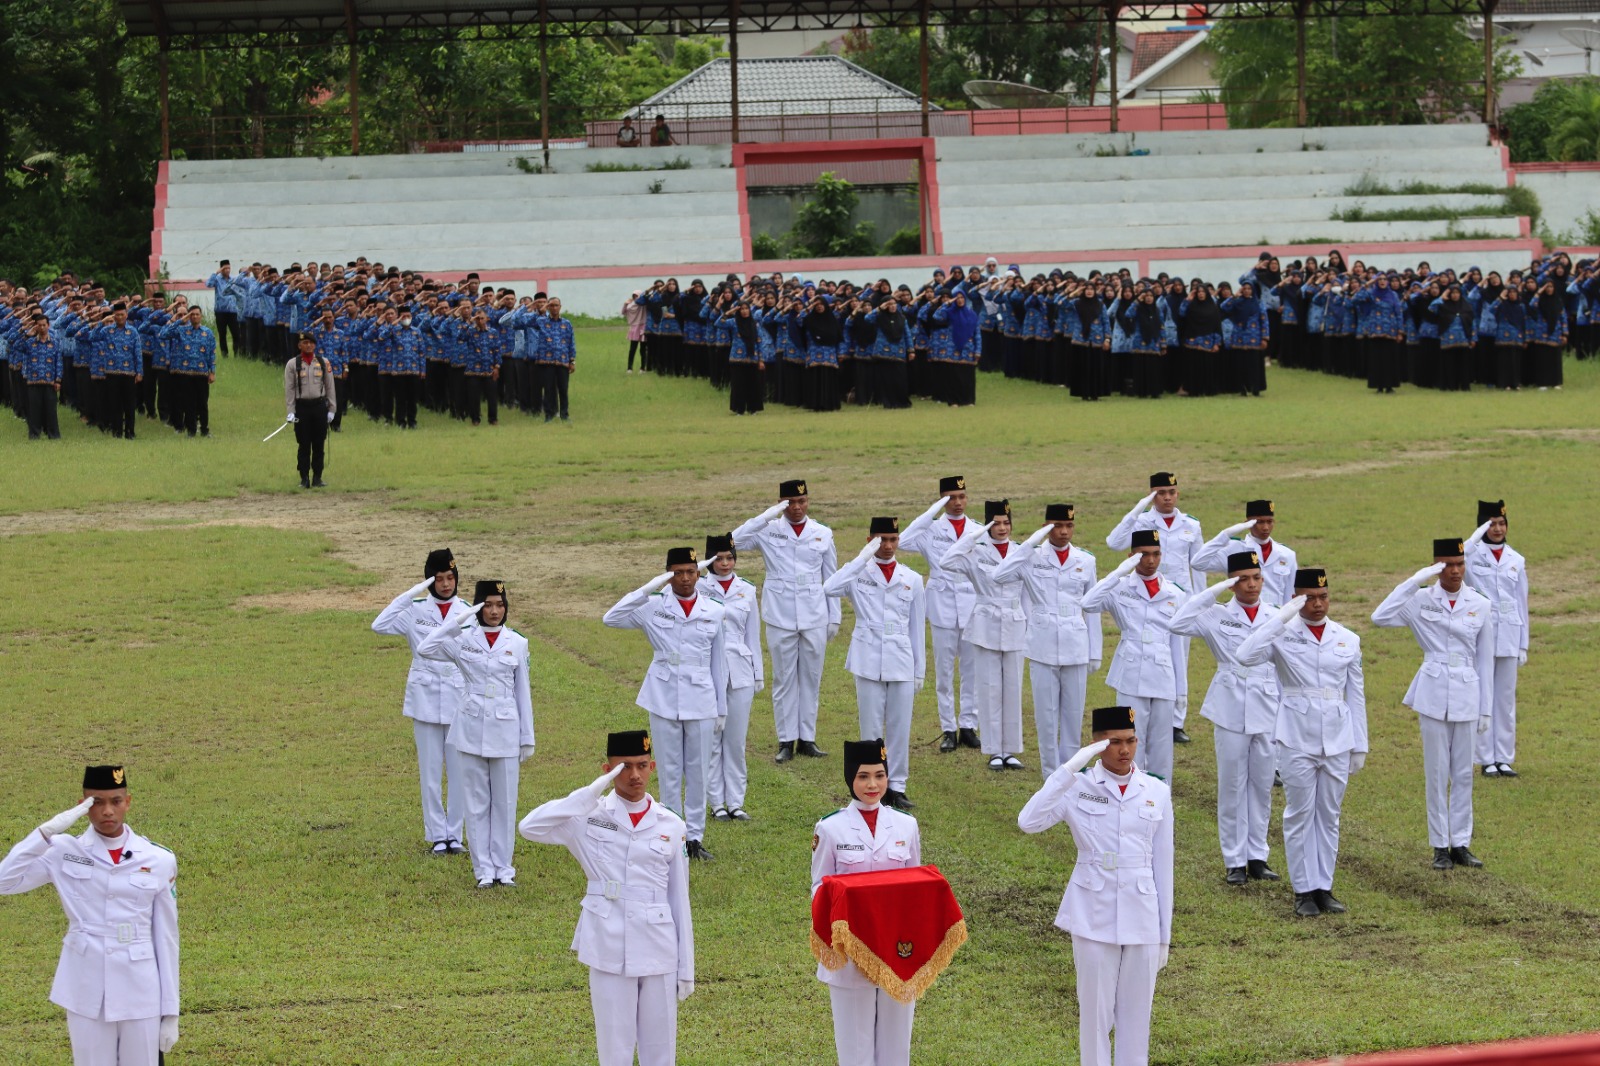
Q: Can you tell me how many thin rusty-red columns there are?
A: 8